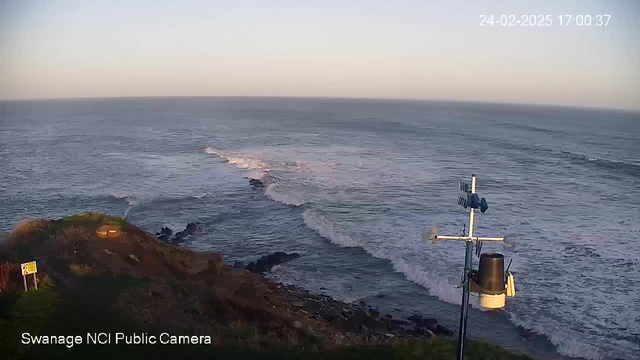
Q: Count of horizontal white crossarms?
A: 1